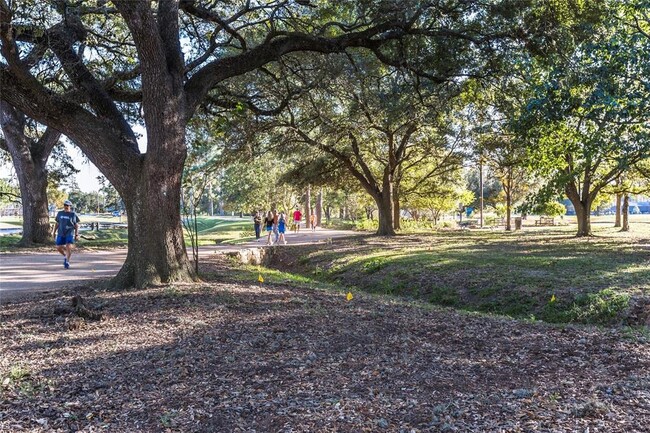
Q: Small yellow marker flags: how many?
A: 3